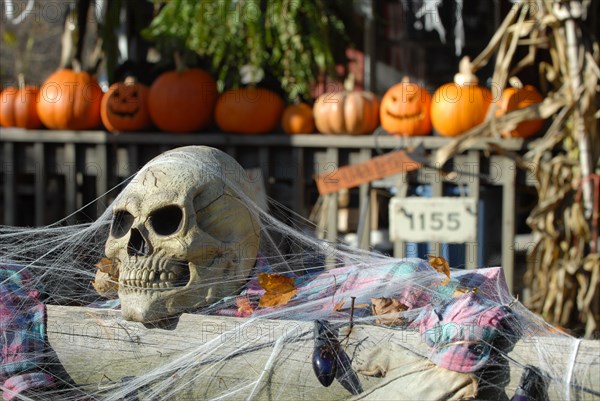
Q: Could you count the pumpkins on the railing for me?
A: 10